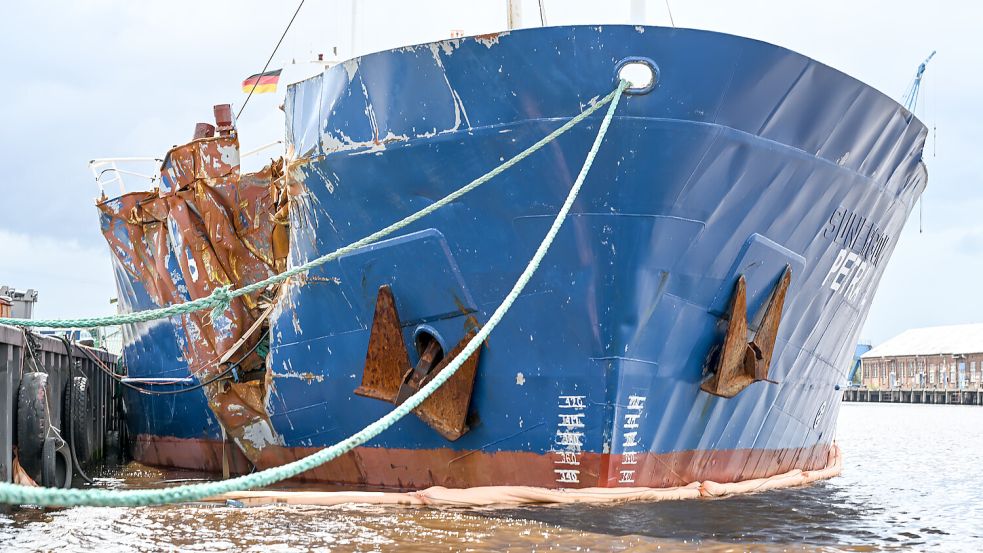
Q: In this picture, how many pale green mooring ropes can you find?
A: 2